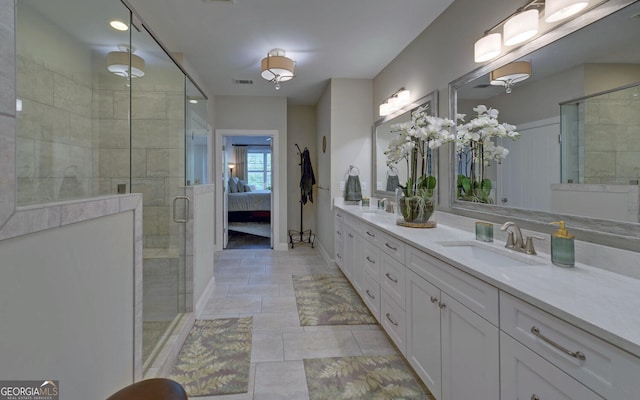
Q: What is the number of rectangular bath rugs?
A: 3